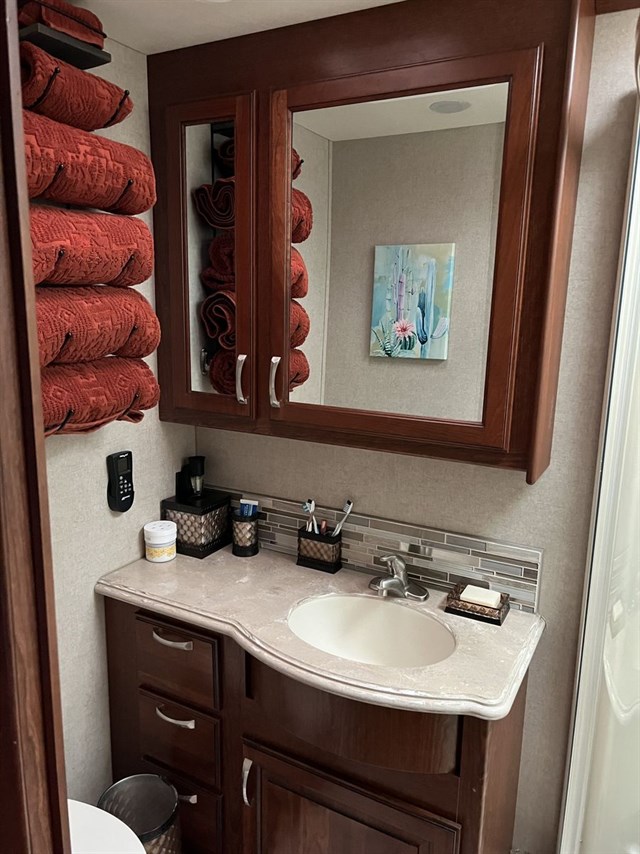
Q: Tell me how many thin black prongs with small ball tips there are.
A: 10